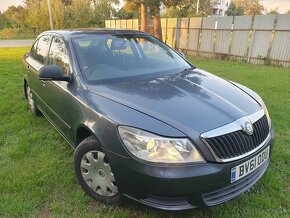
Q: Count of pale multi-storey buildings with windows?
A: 1